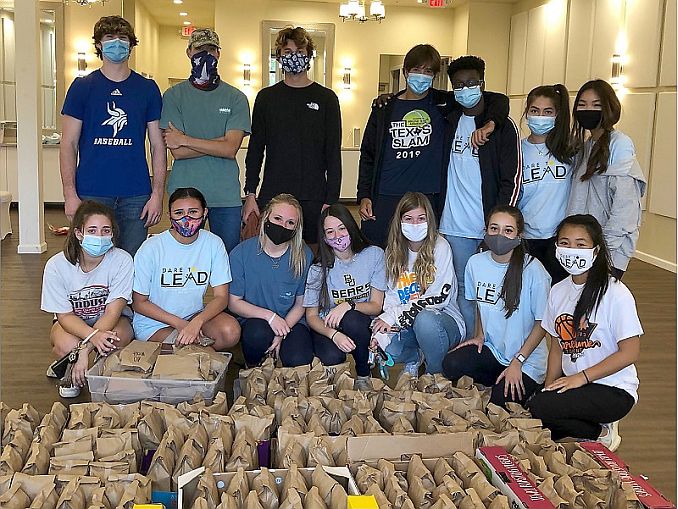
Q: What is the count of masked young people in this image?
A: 14